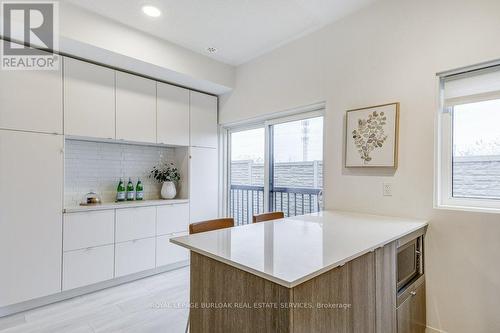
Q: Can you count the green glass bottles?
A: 3